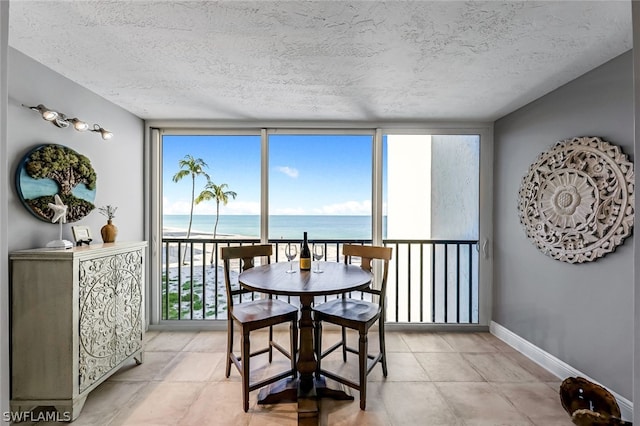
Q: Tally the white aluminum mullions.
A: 2